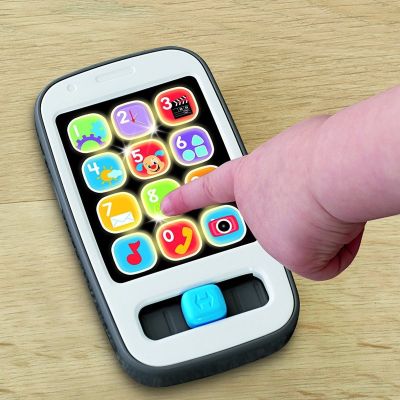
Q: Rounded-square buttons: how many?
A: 12